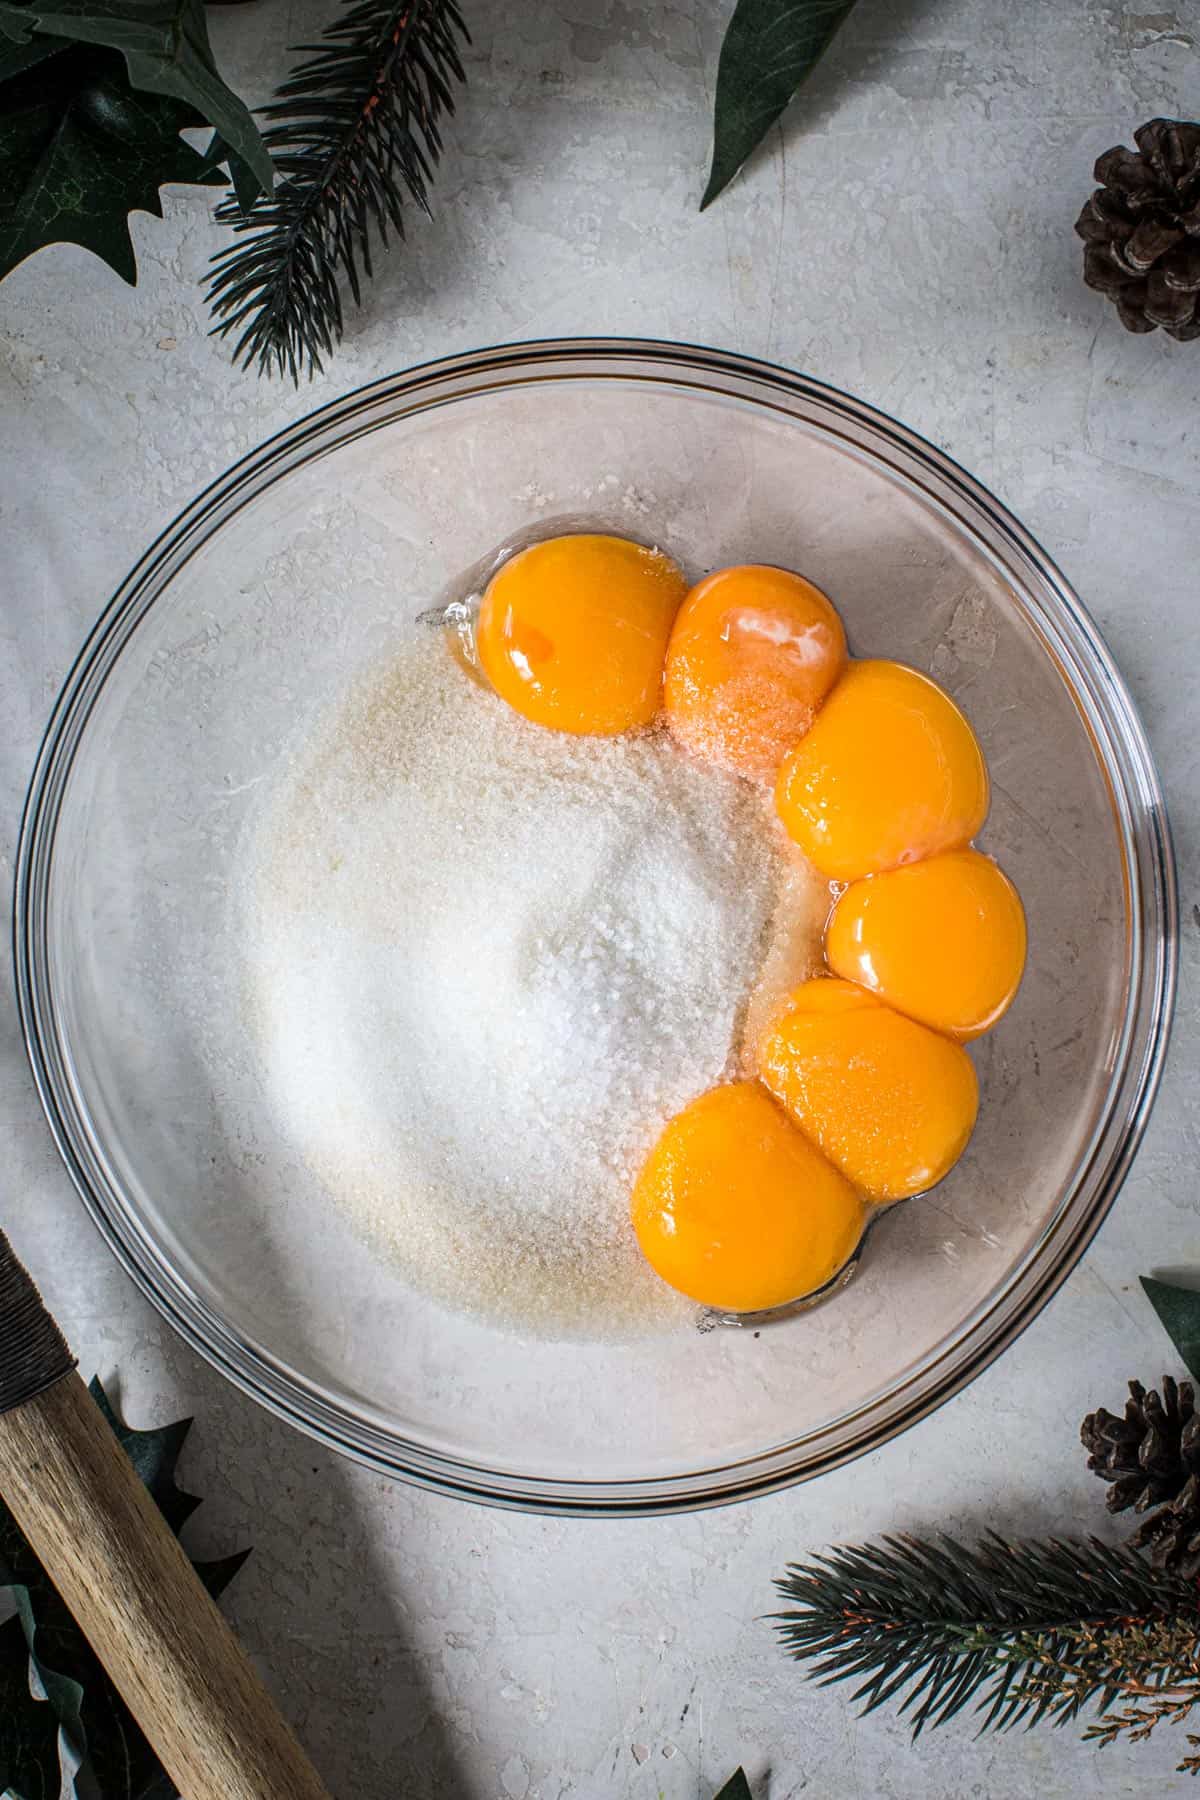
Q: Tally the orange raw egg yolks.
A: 6